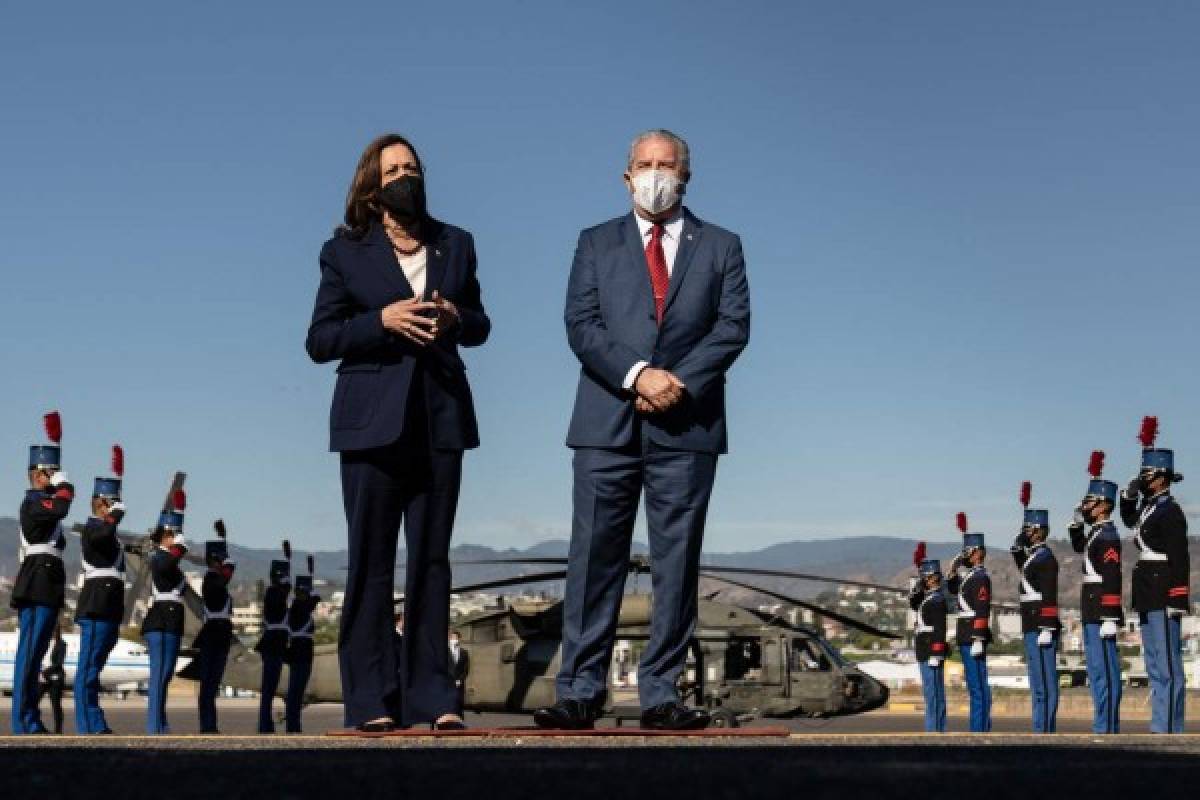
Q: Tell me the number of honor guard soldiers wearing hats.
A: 11